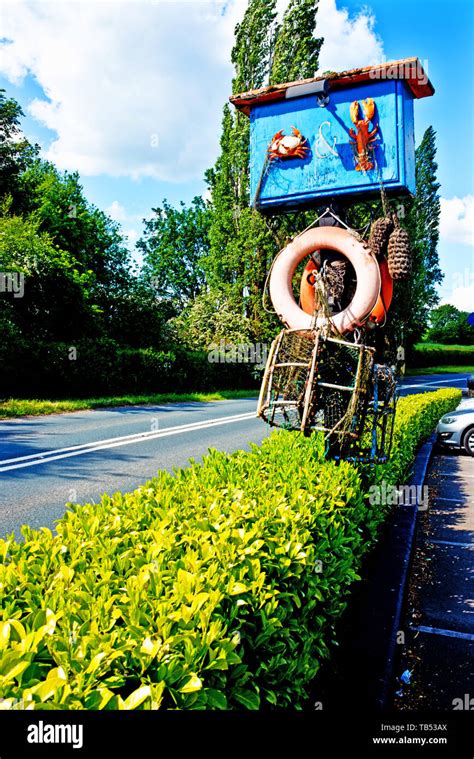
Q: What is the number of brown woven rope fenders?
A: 2